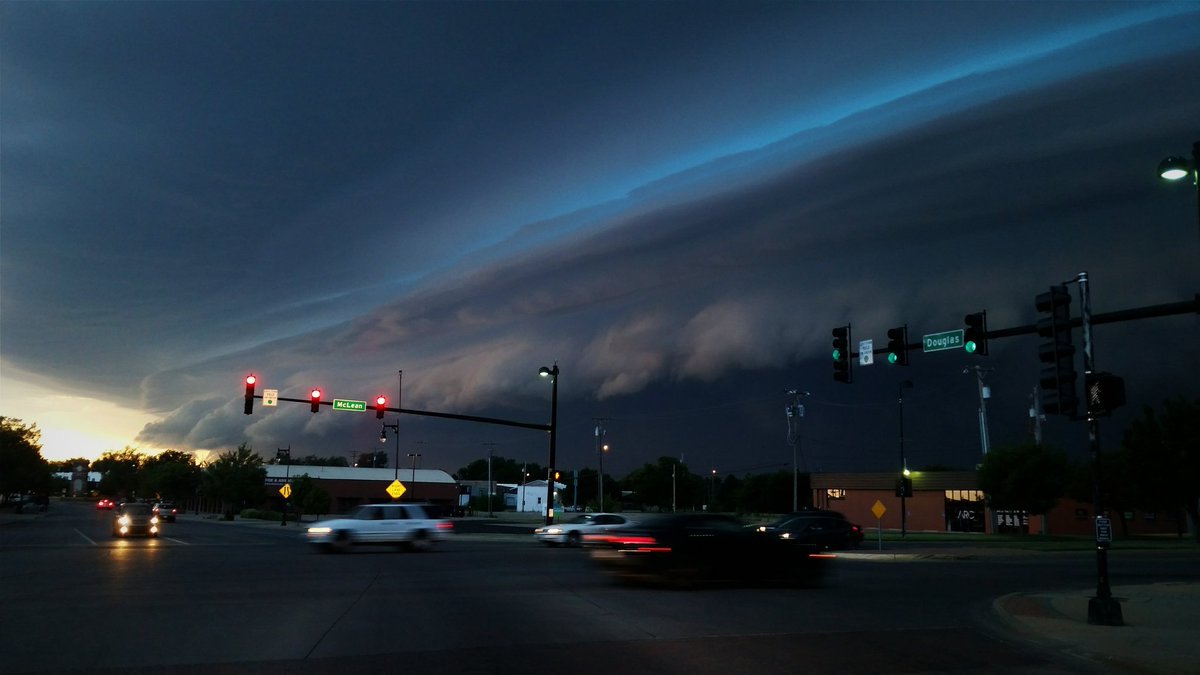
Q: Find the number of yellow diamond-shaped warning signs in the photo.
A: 3